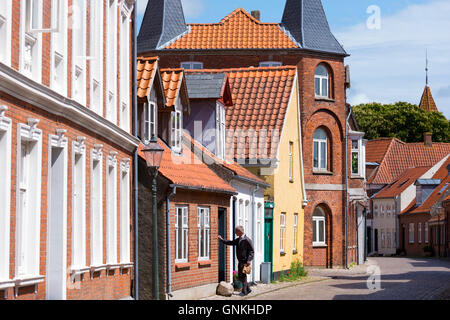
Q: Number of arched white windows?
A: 3